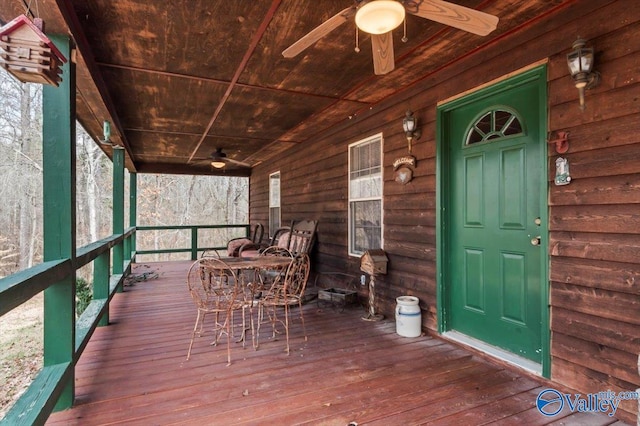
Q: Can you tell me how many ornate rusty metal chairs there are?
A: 4